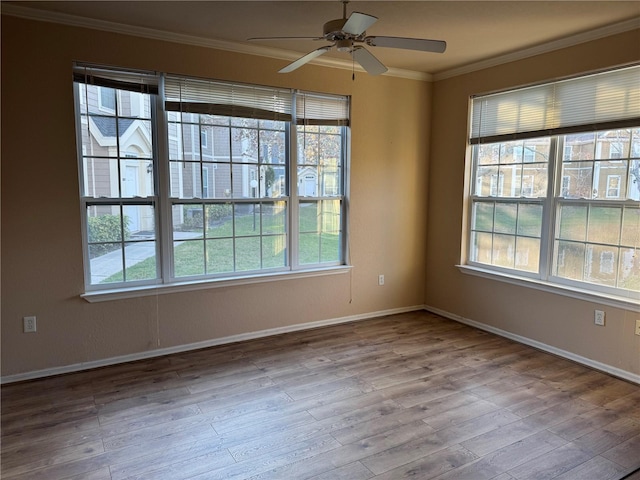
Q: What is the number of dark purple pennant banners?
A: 0